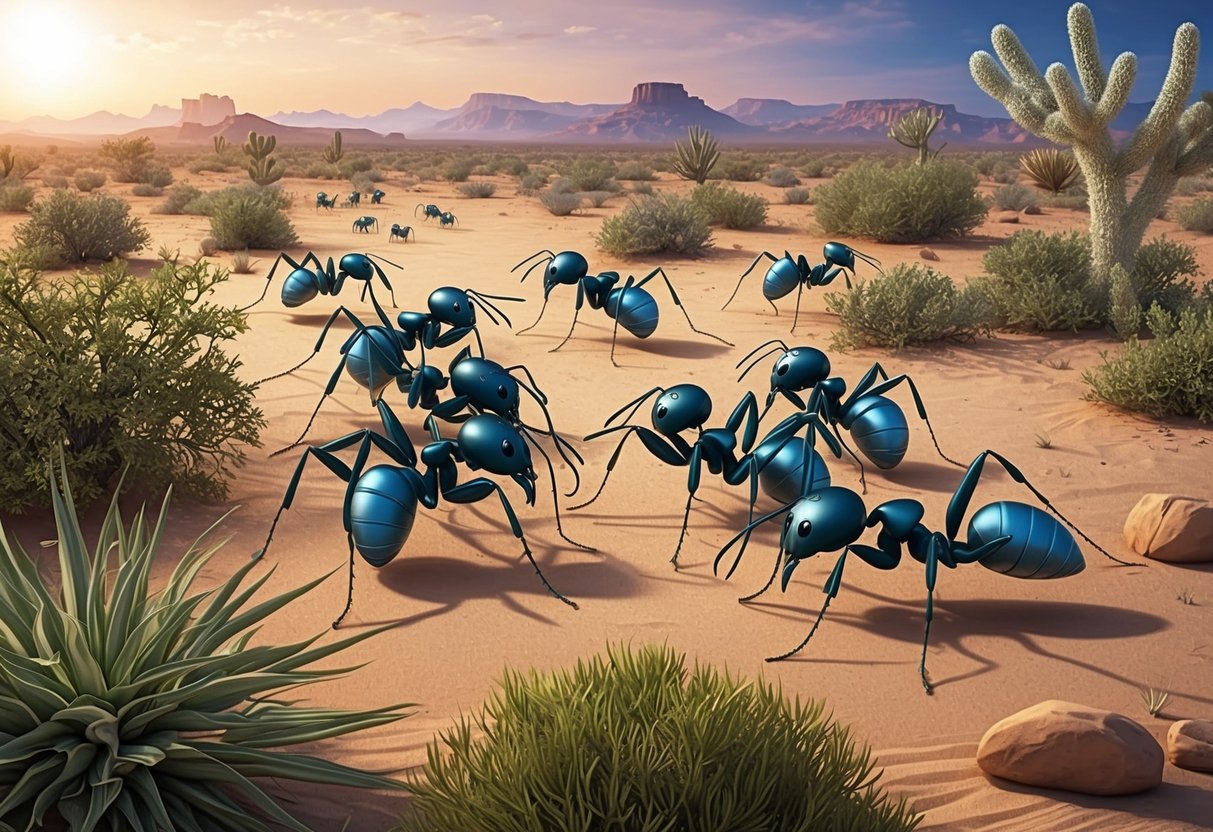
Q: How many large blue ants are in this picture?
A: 9